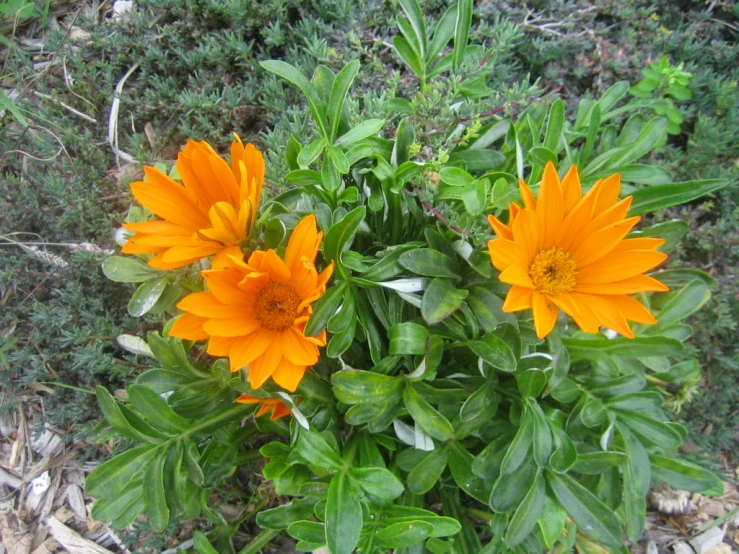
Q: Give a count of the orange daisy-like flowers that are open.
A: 3